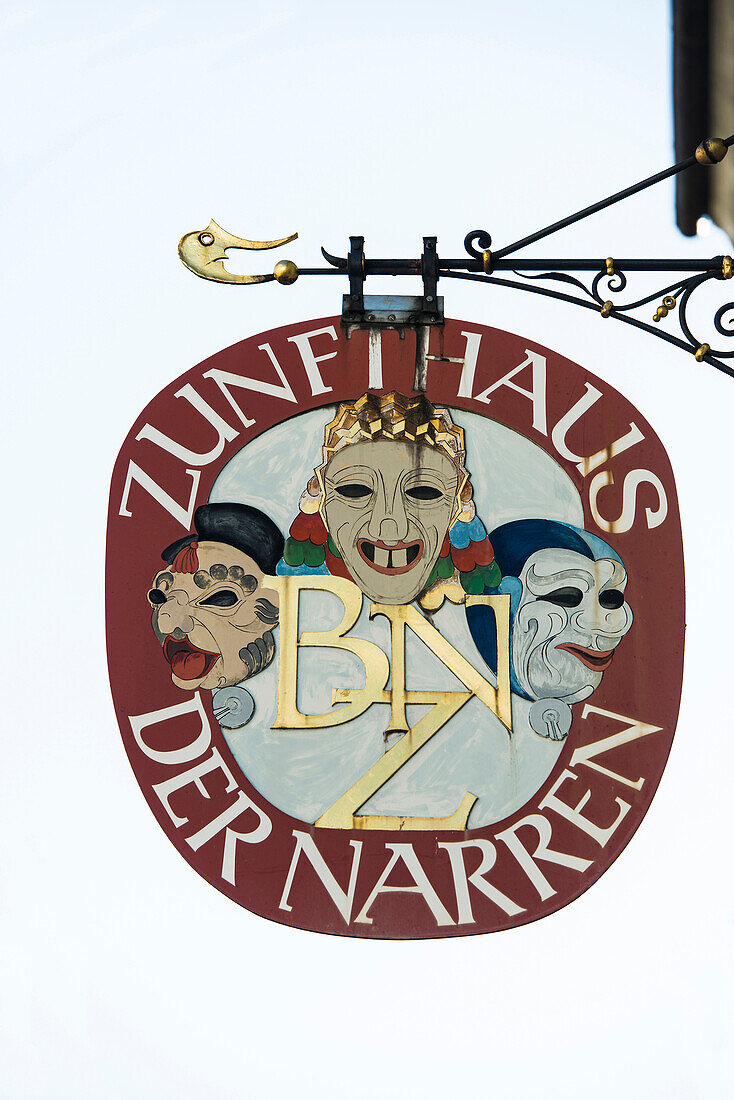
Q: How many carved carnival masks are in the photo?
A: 3